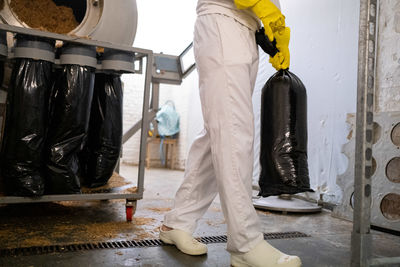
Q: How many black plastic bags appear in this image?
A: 4